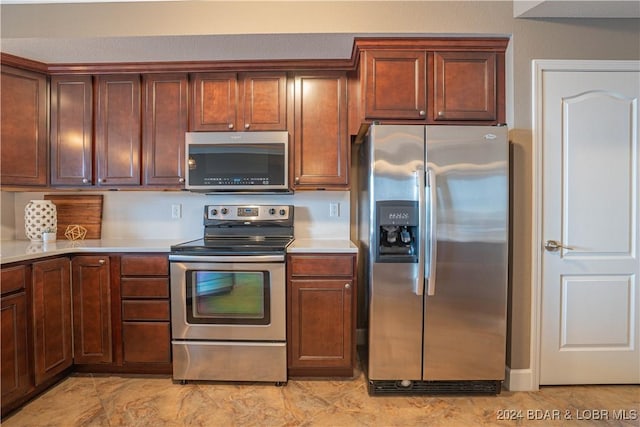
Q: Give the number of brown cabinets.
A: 13